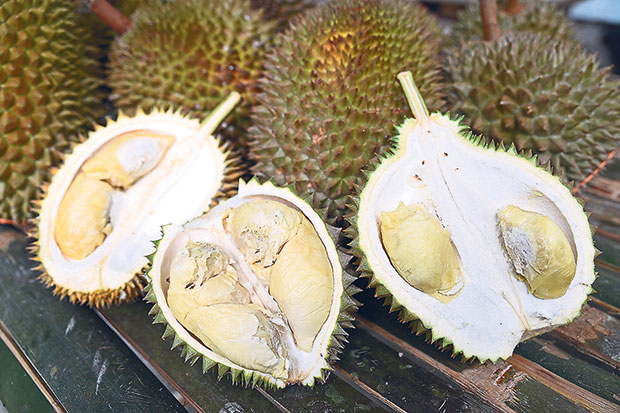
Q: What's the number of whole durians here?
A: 5